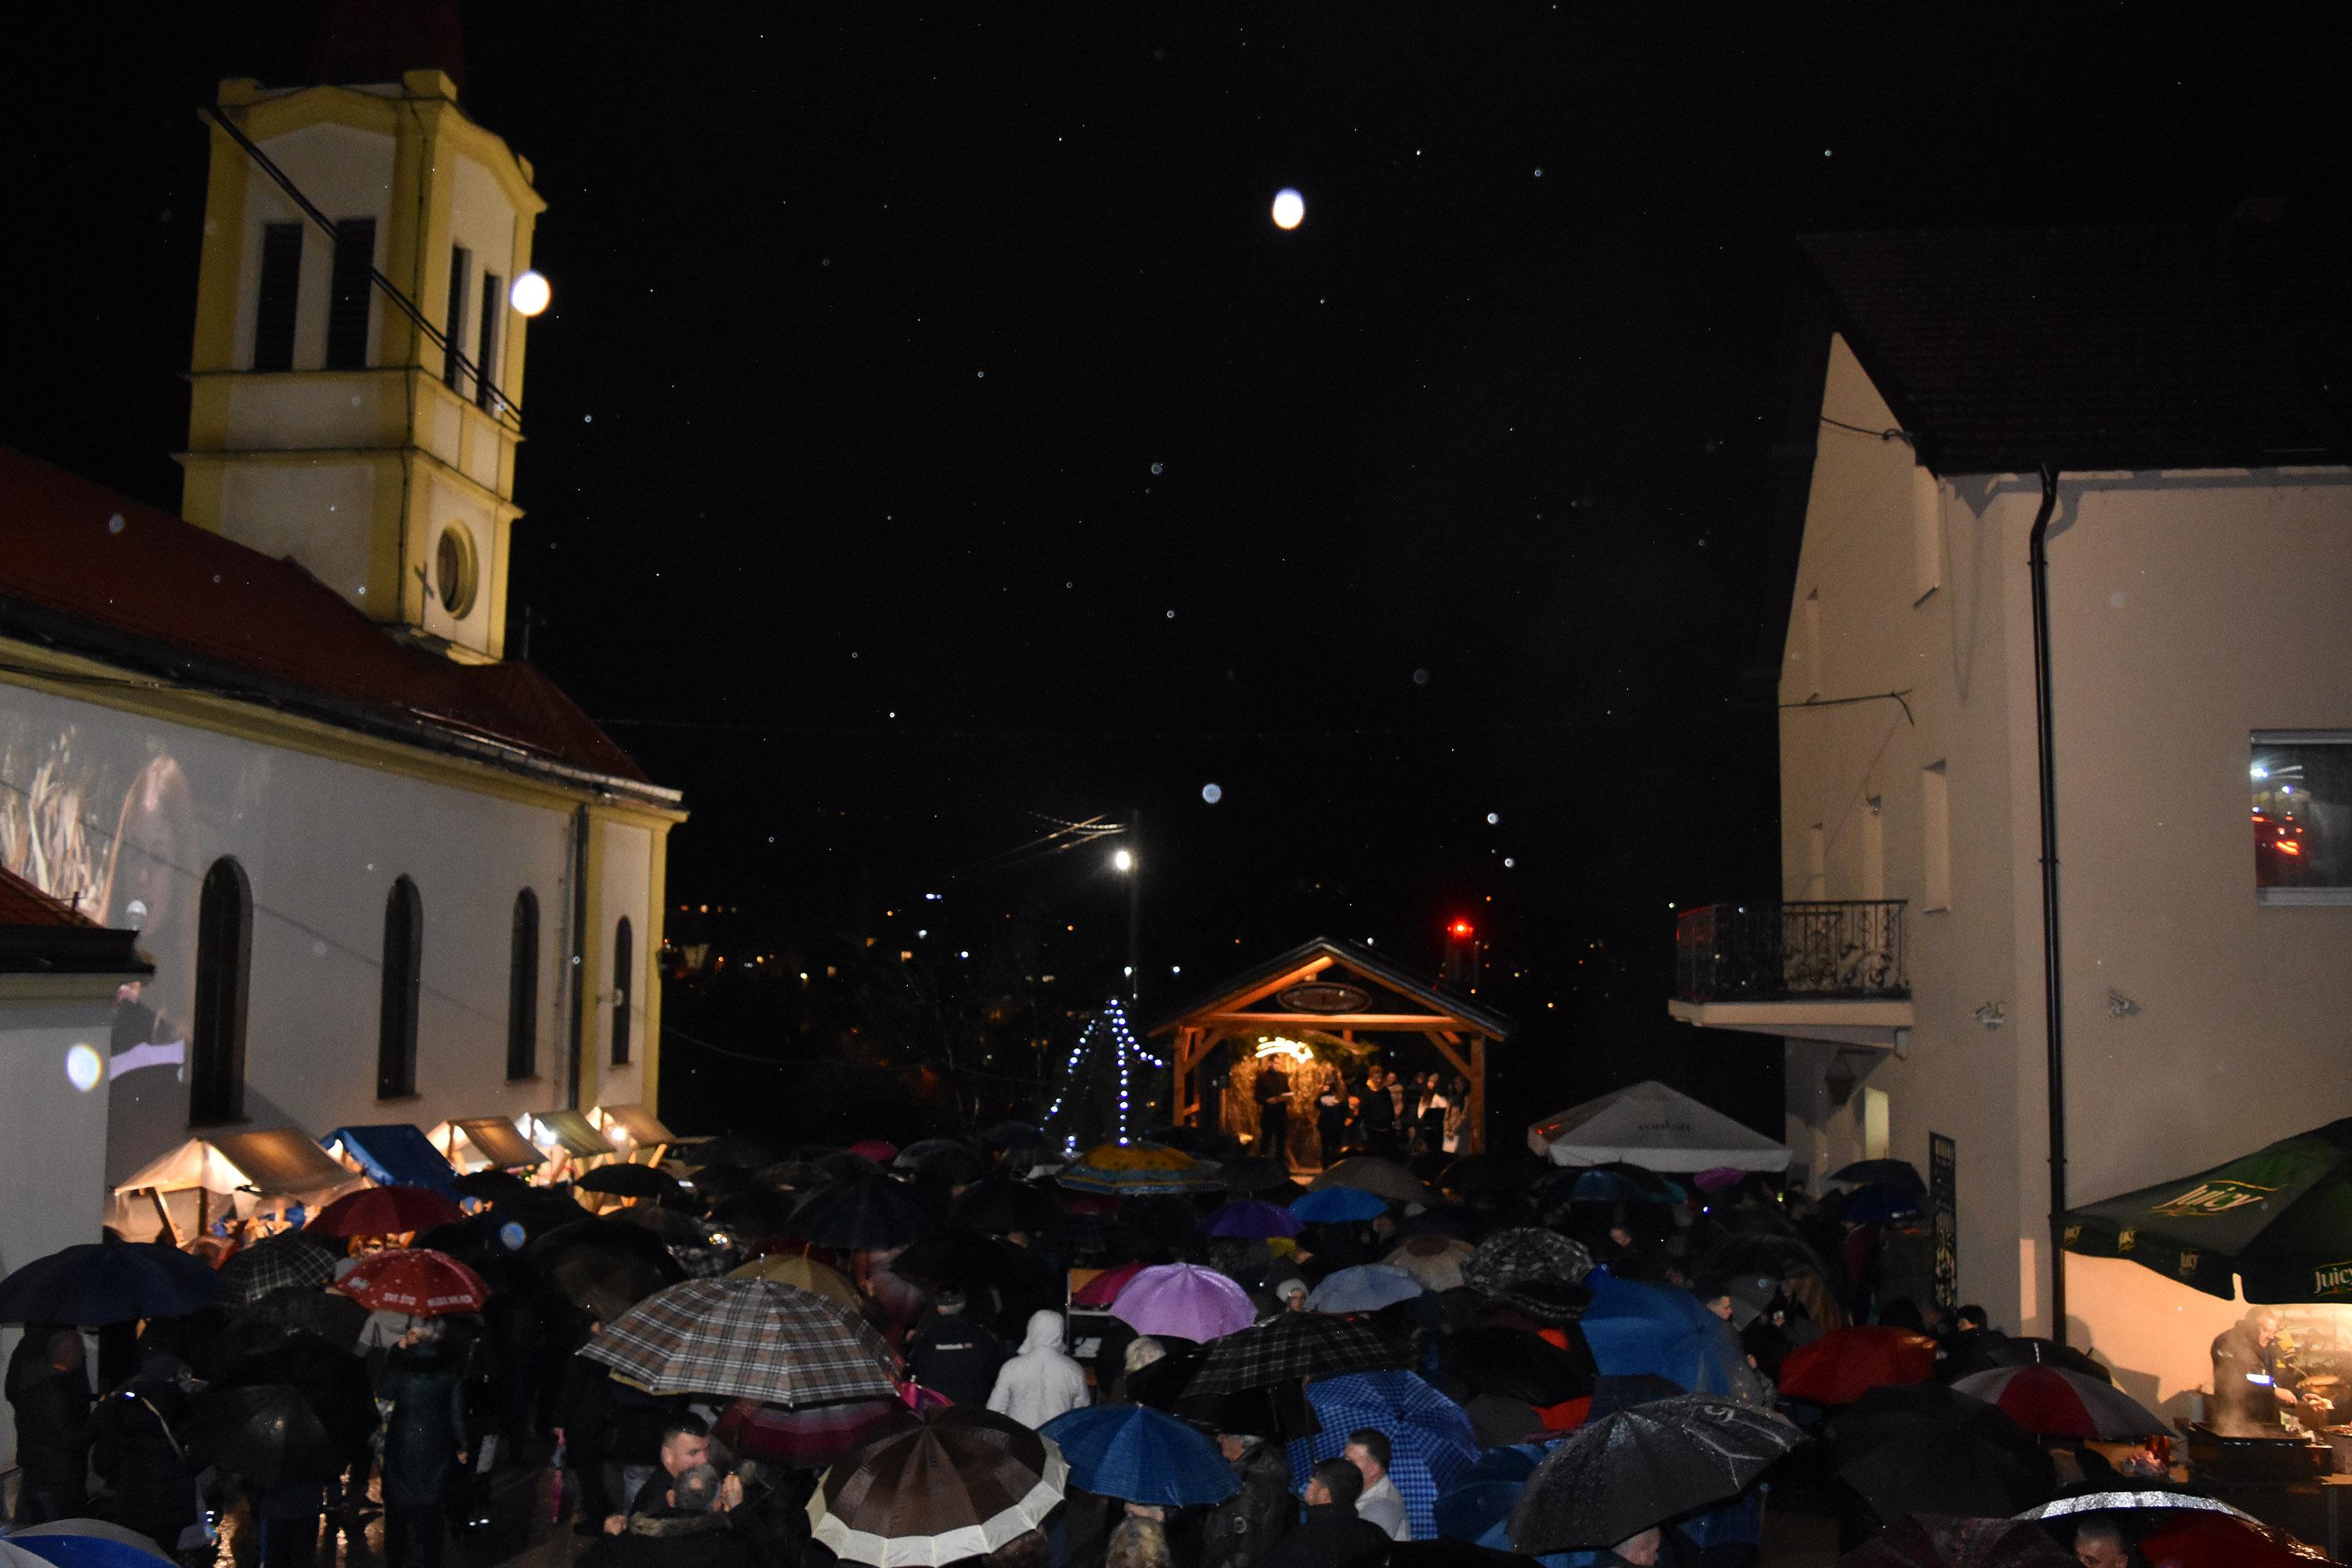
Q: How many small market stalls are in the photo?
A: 5